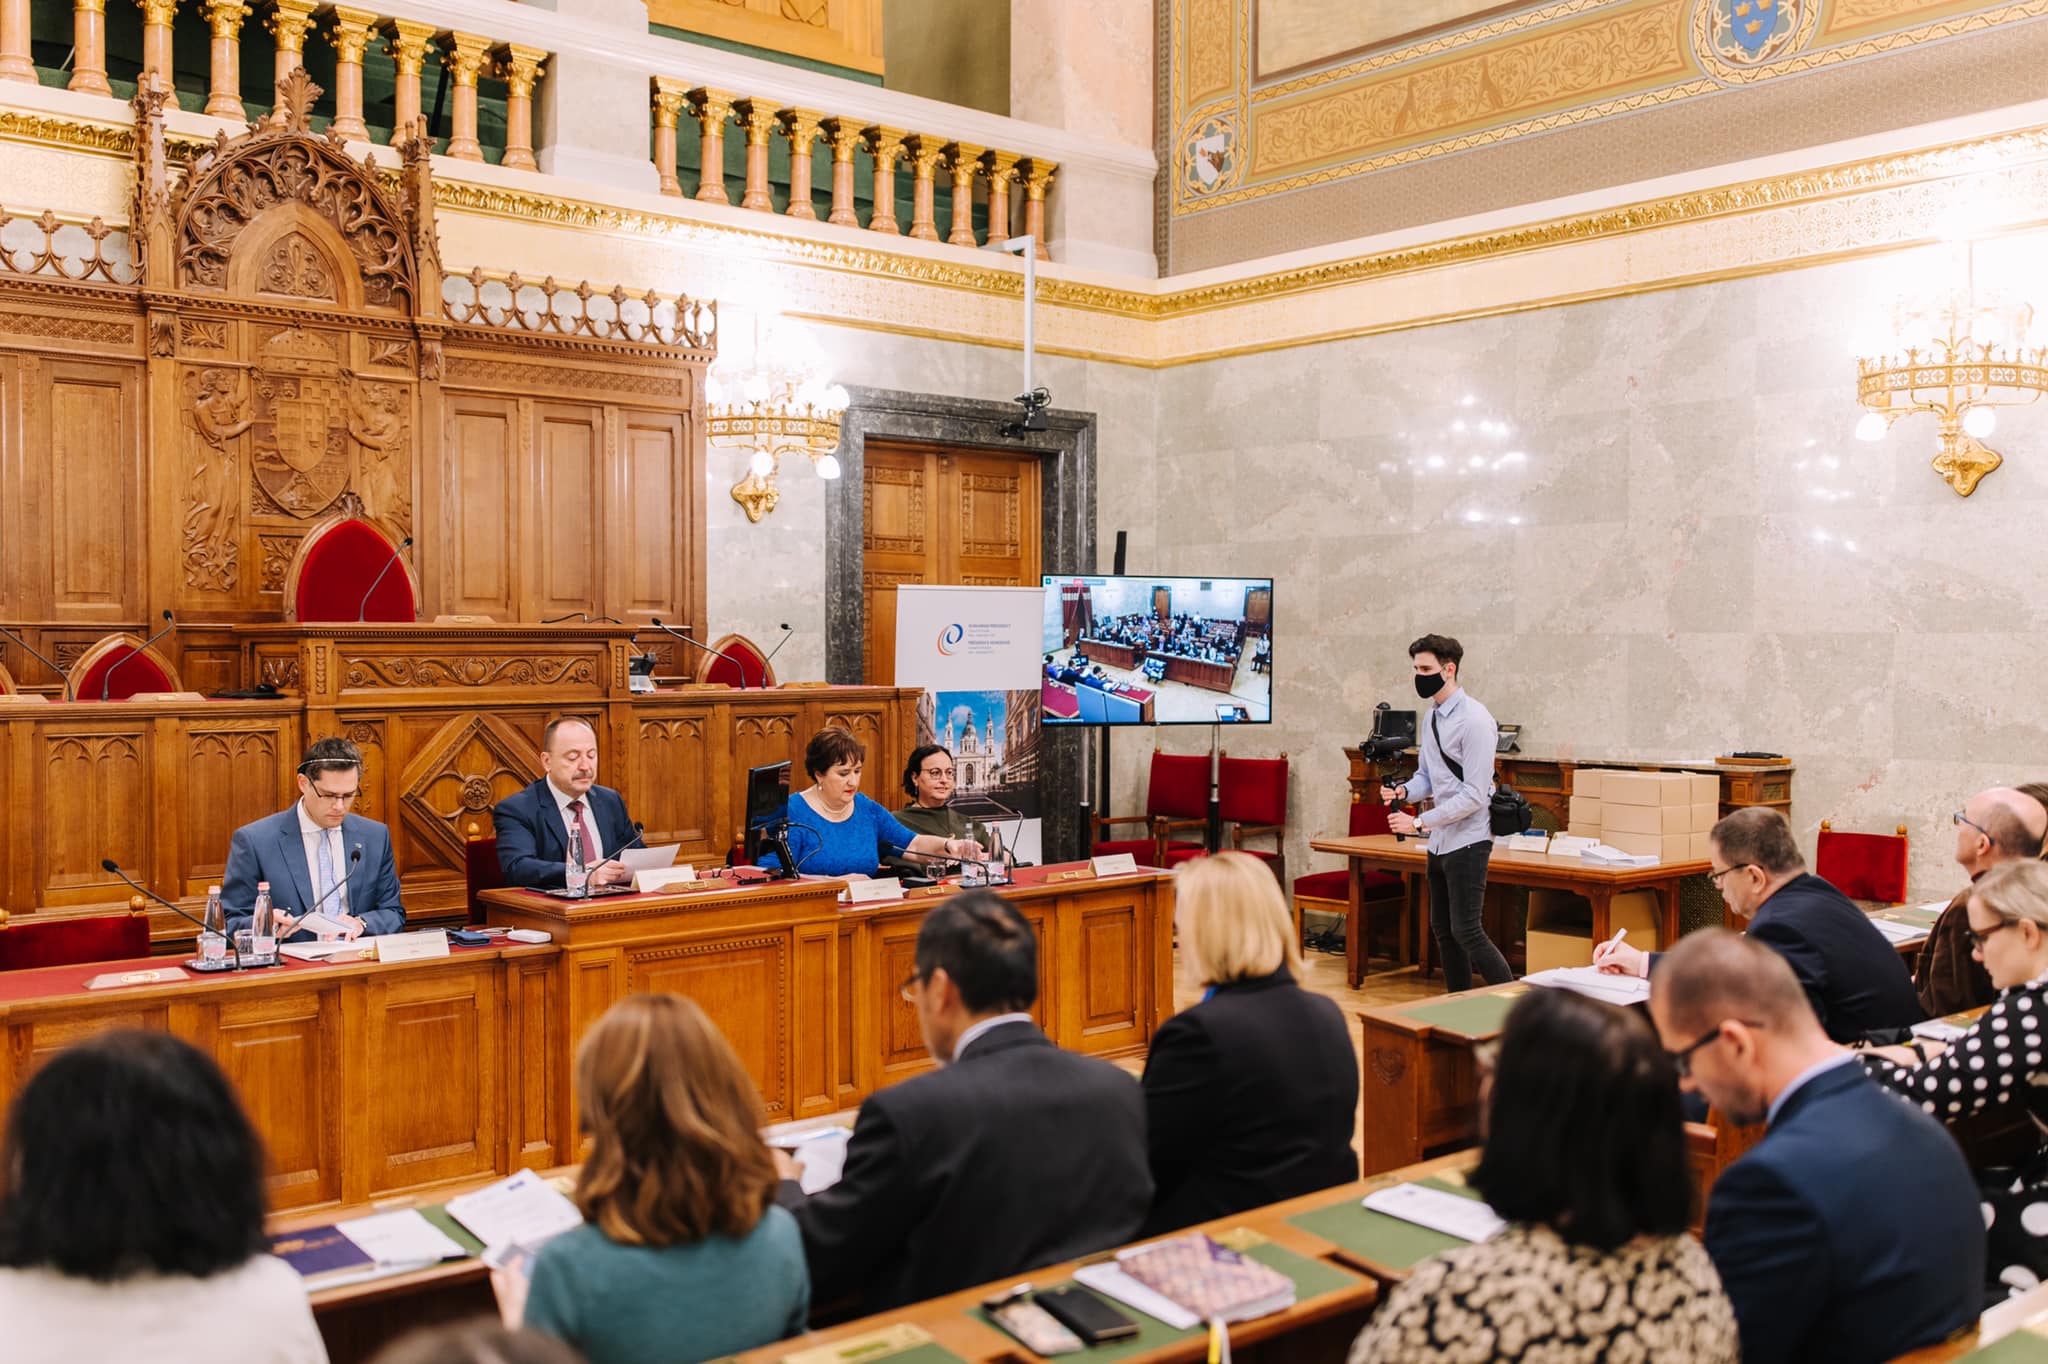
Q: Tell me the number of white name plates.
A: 4